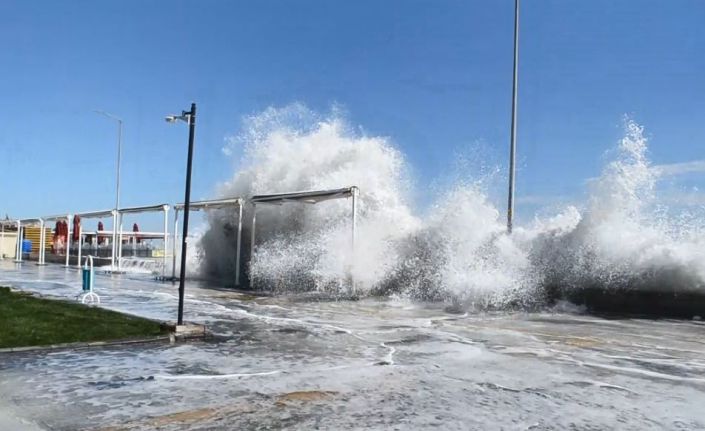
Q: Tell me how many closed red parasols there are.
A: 5